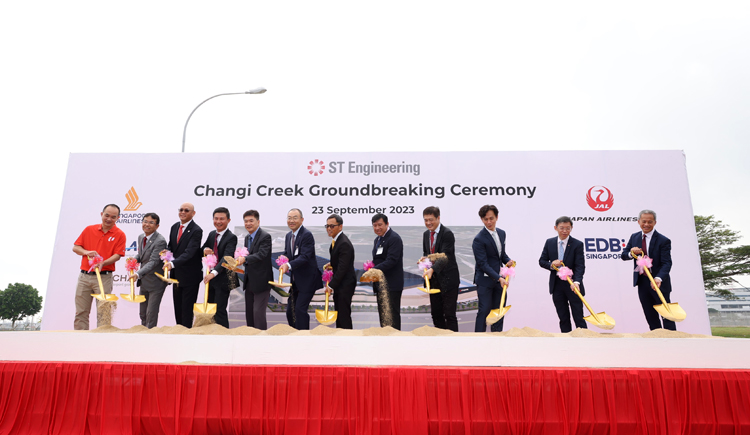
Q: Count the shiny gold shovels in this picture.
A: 12